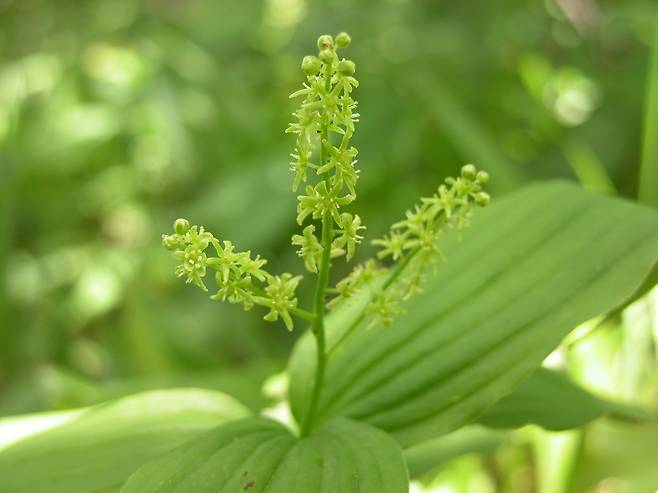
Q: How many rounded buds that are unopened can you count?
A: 10